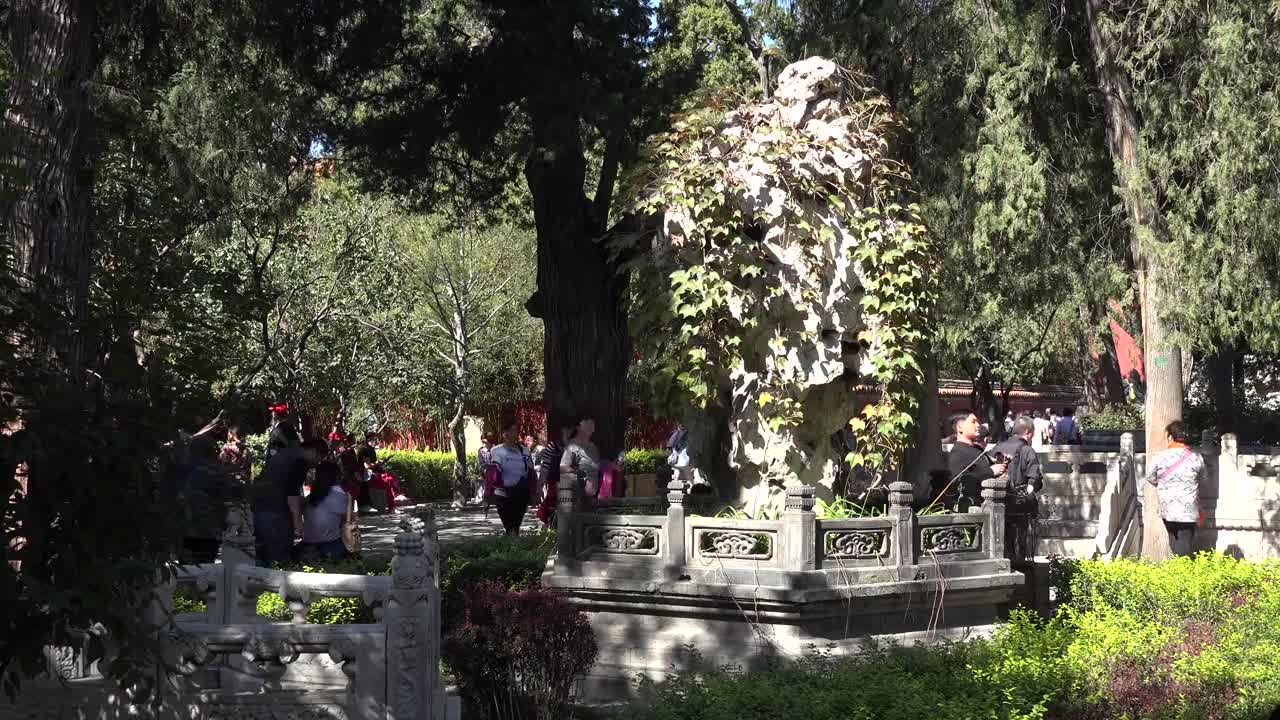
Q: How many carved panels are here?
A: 4